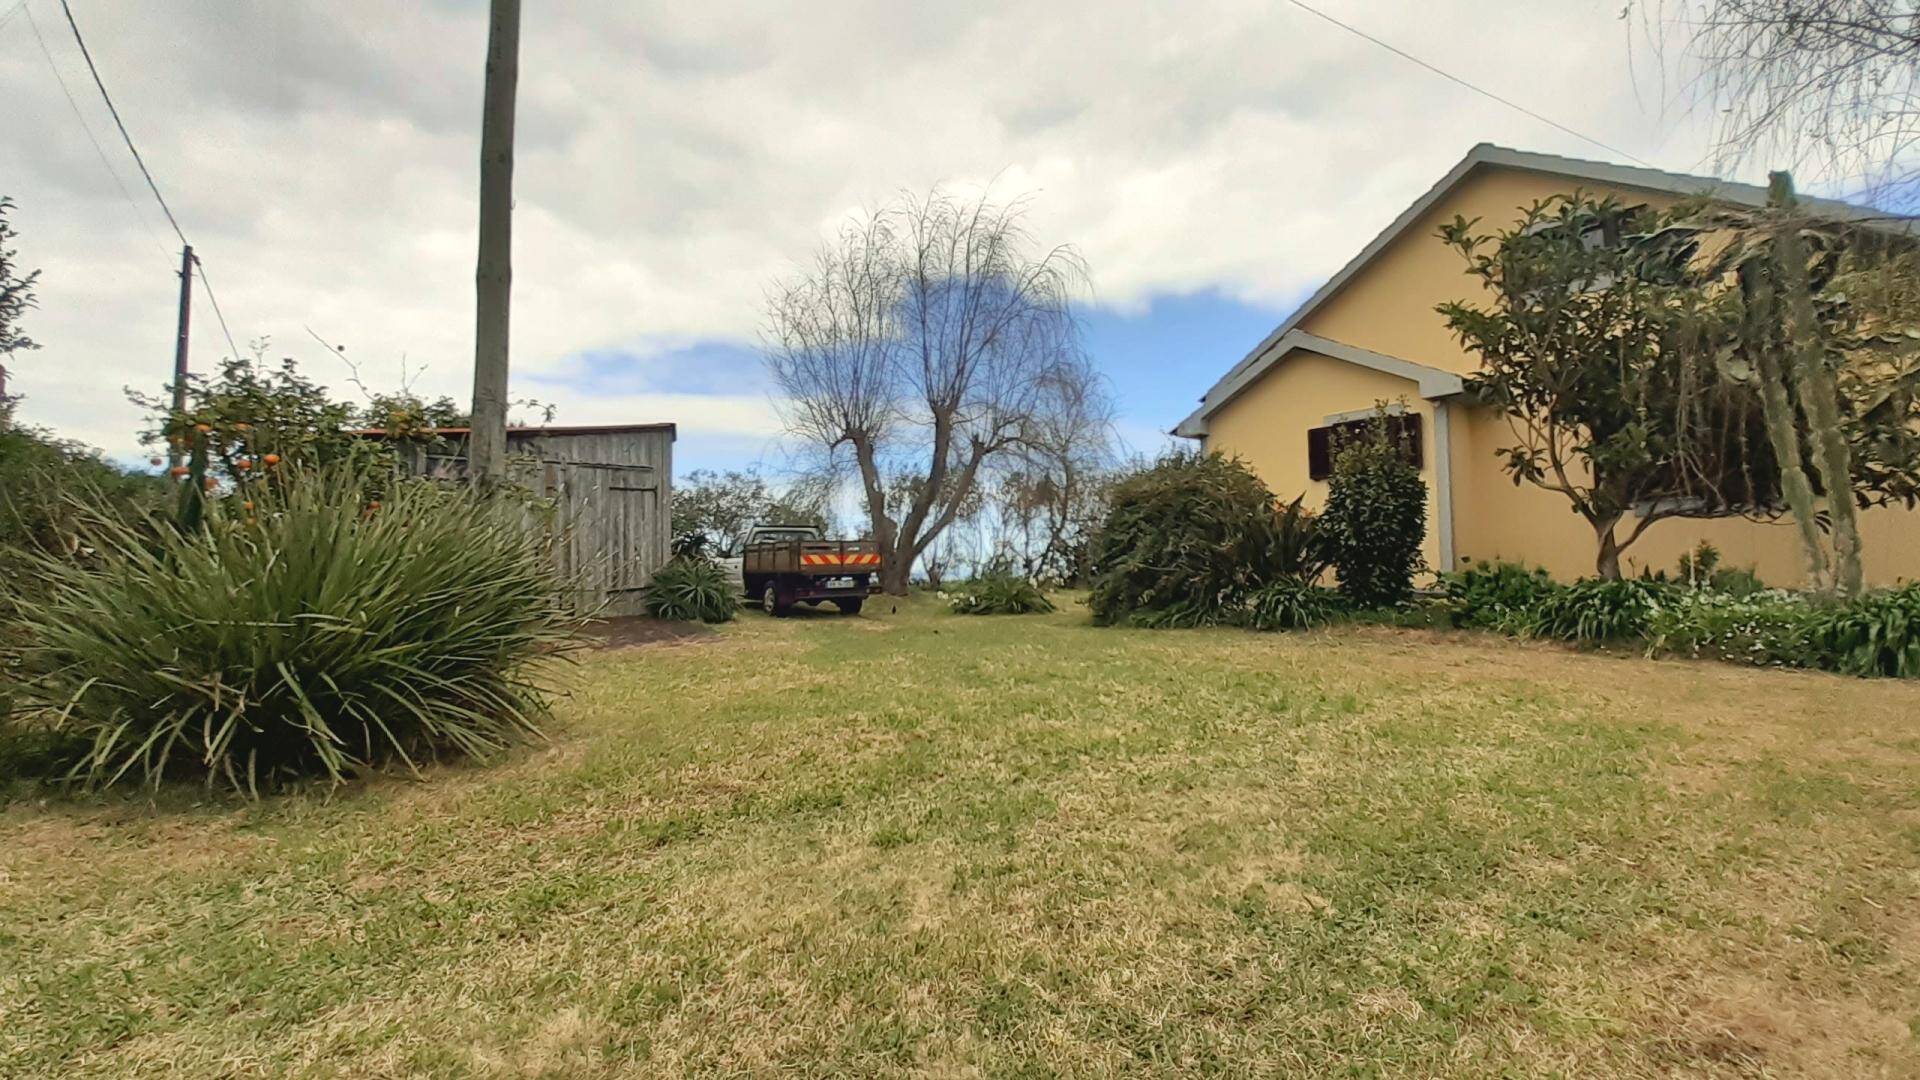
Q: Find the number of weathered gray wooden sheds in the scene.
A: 1